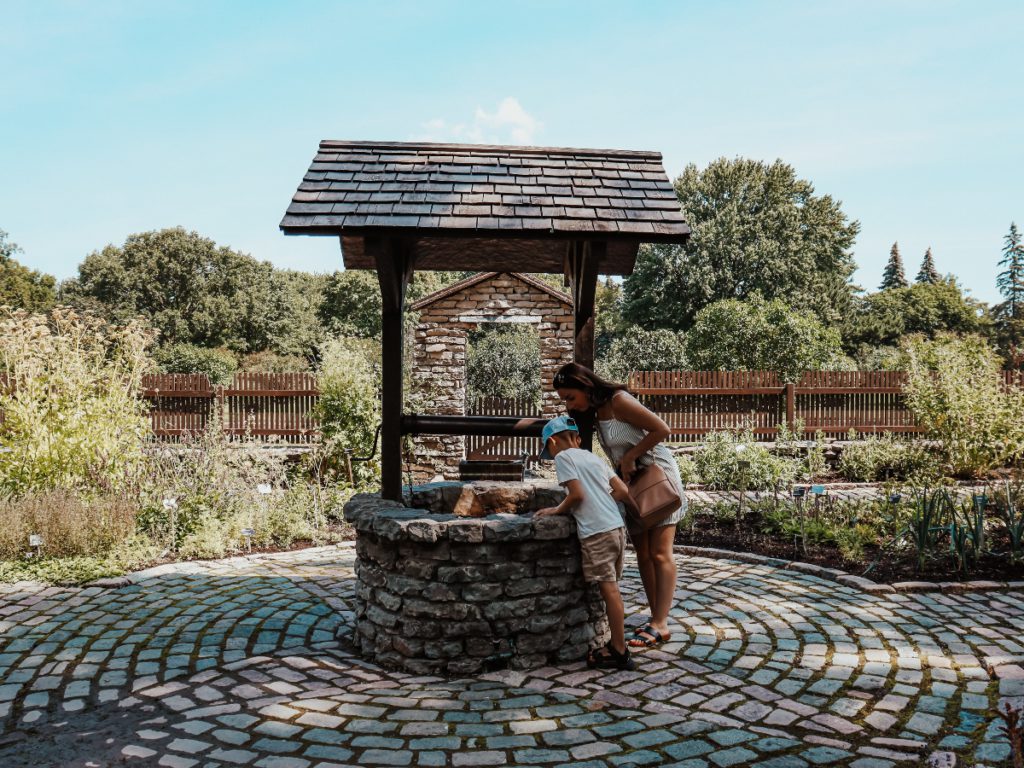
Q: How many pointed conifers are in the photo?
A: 3